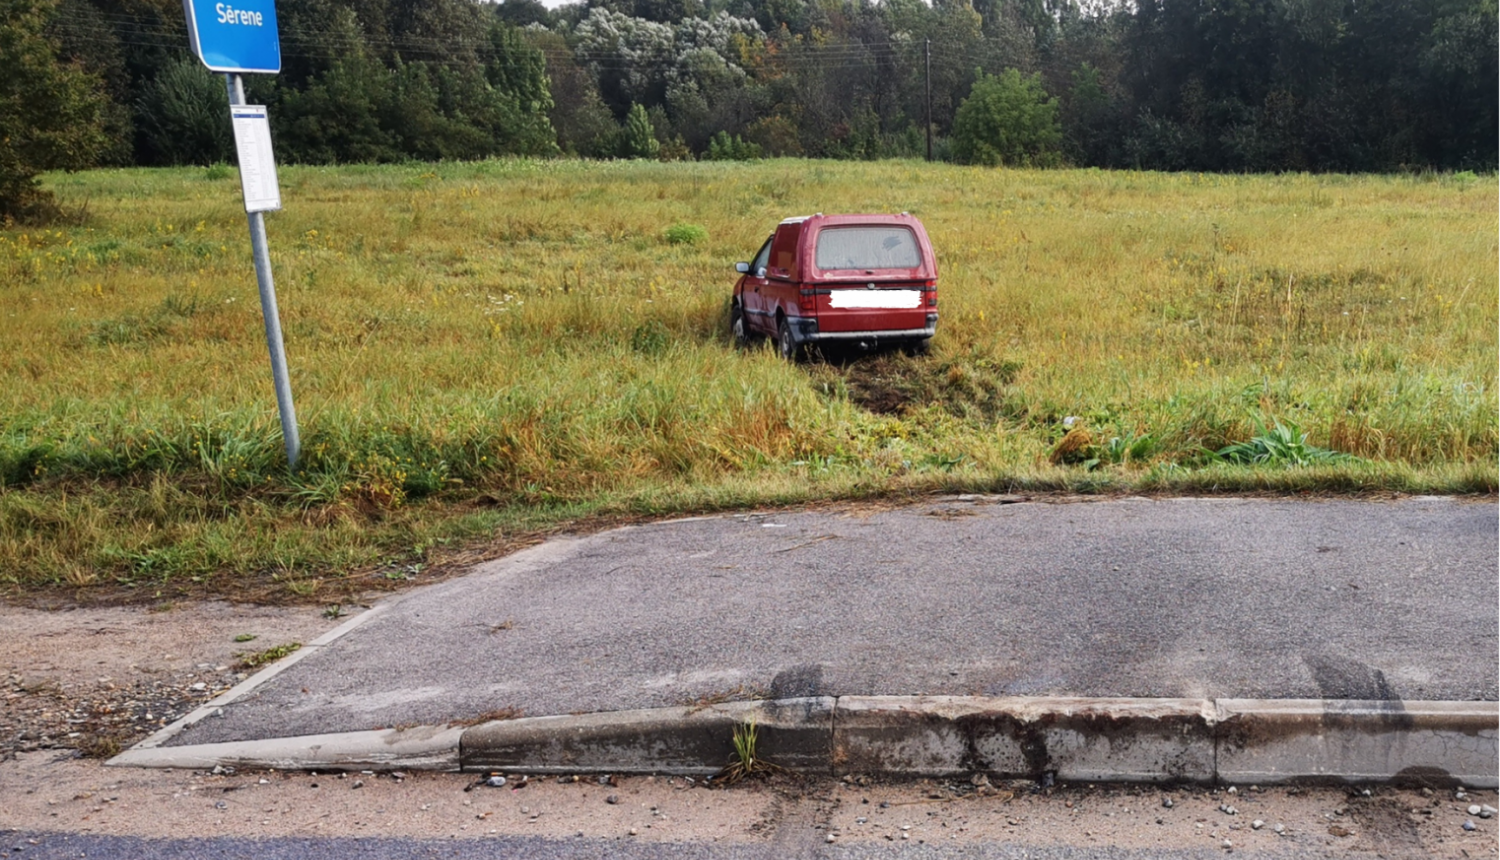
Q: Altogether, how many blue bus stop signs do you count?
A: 1